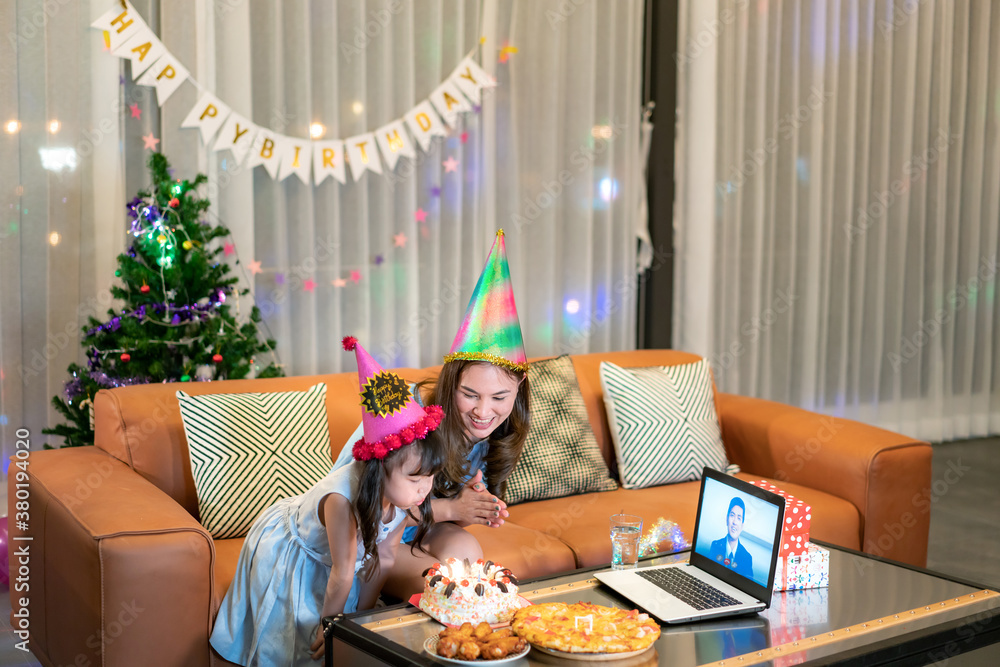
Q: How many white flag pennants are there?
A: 13